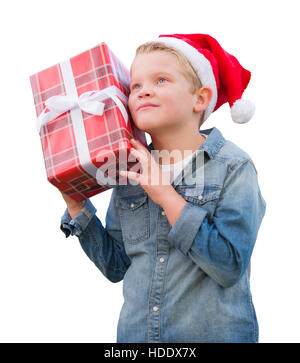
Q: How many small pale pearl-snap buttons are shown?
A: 5